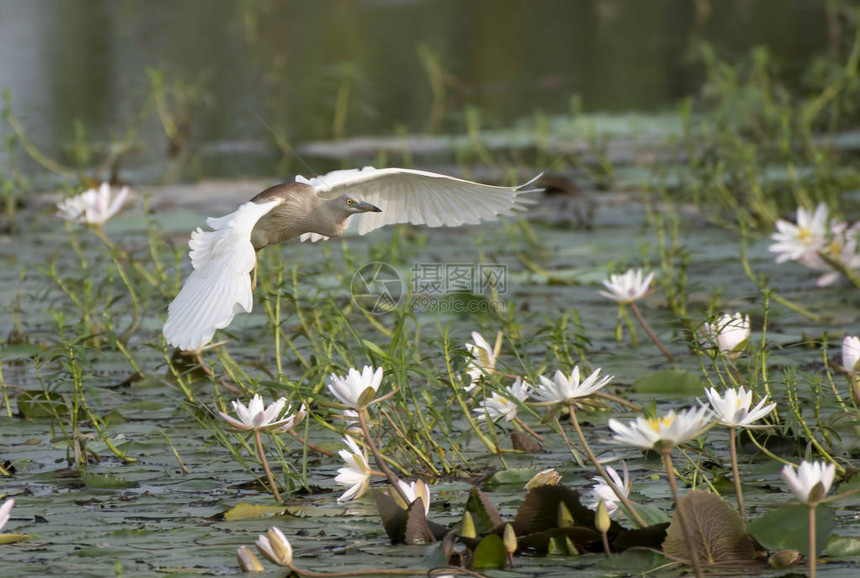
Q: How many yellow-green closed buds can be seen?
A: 4